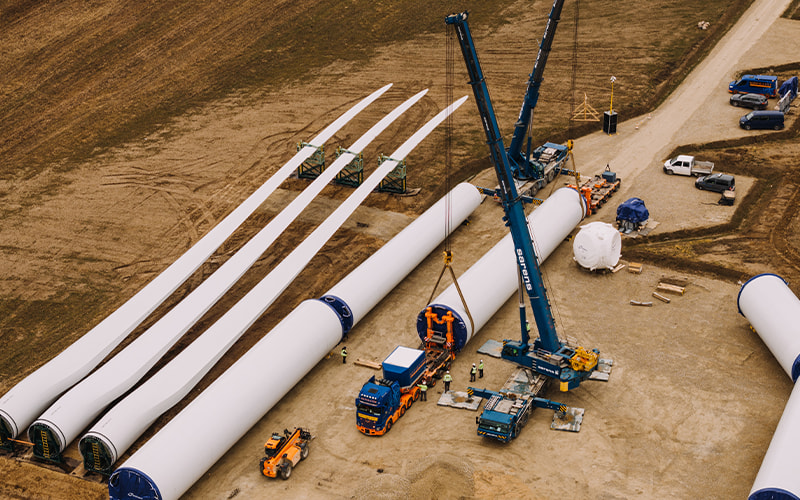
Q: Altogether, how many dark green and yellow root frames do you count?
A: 3